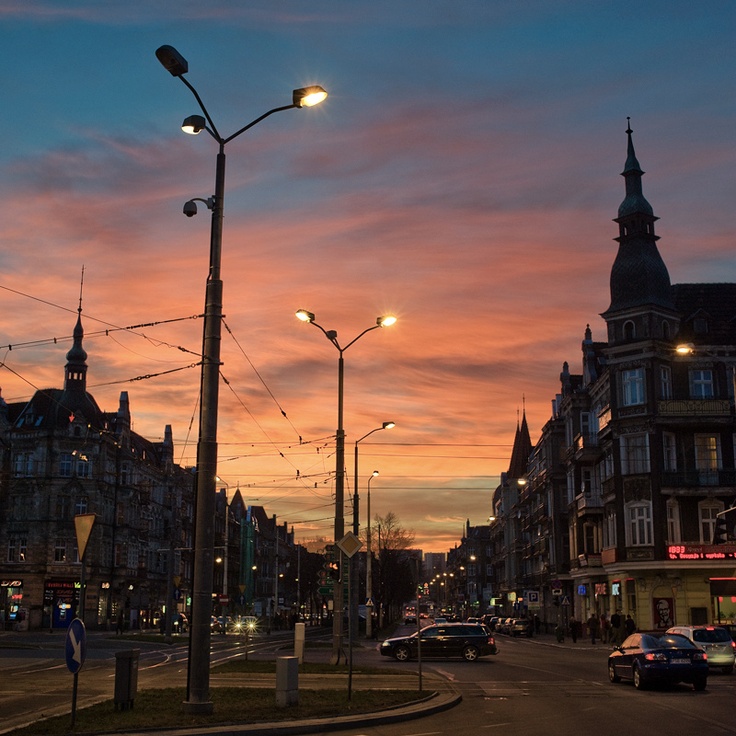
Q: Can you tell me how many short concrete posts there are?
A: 2